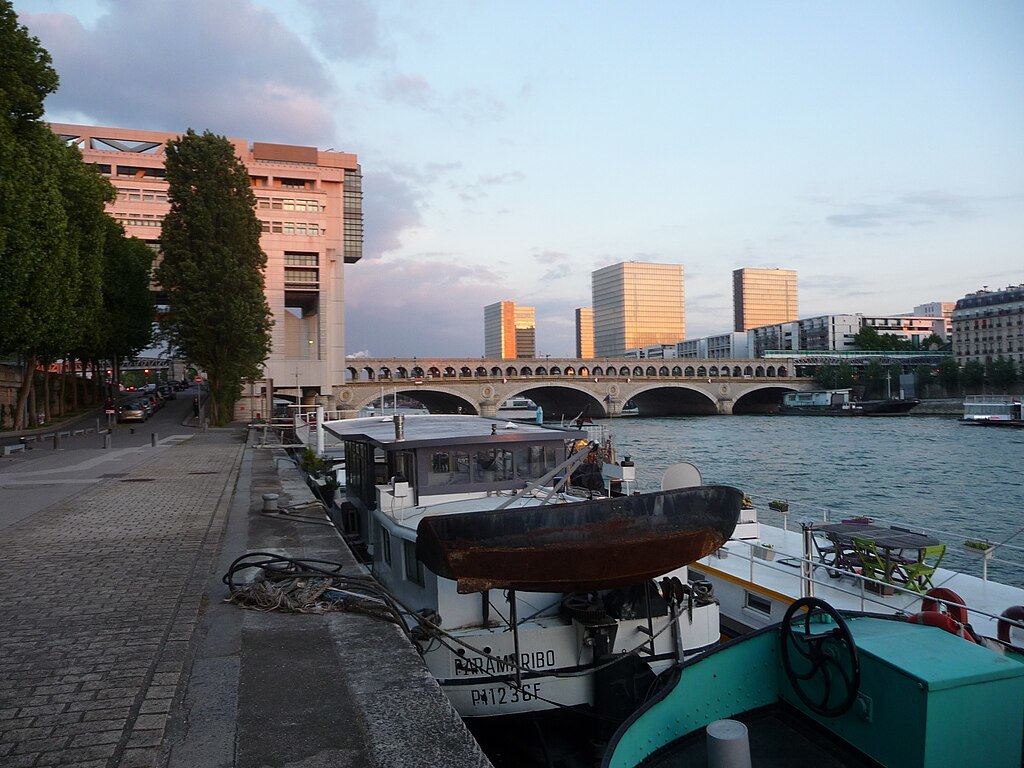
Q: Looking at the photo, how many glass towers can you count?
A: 4